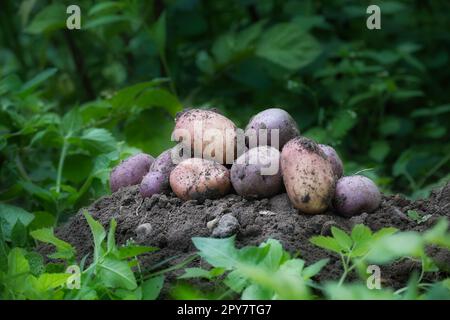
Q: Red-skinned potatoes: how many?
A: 3